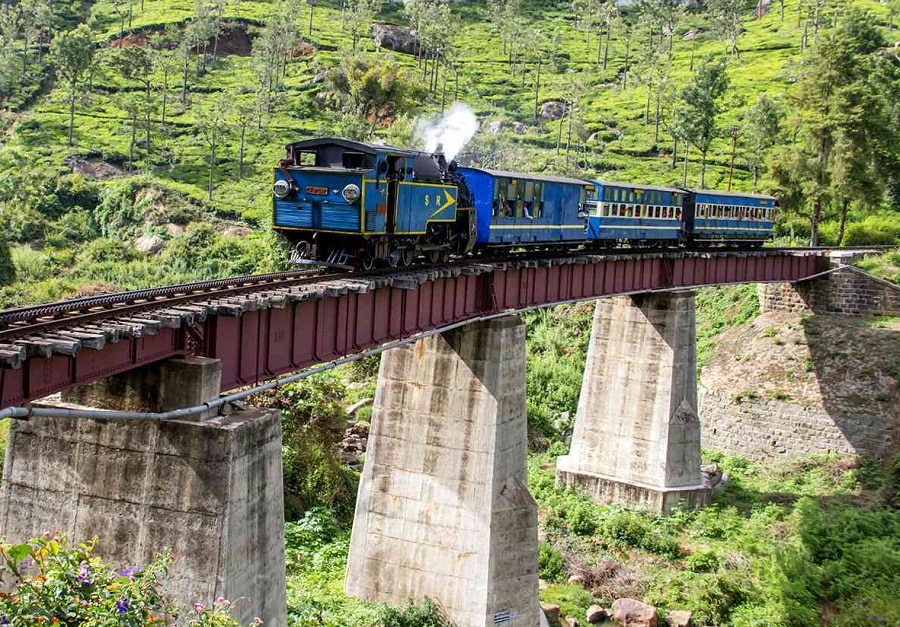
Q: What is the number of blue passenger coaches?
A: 3